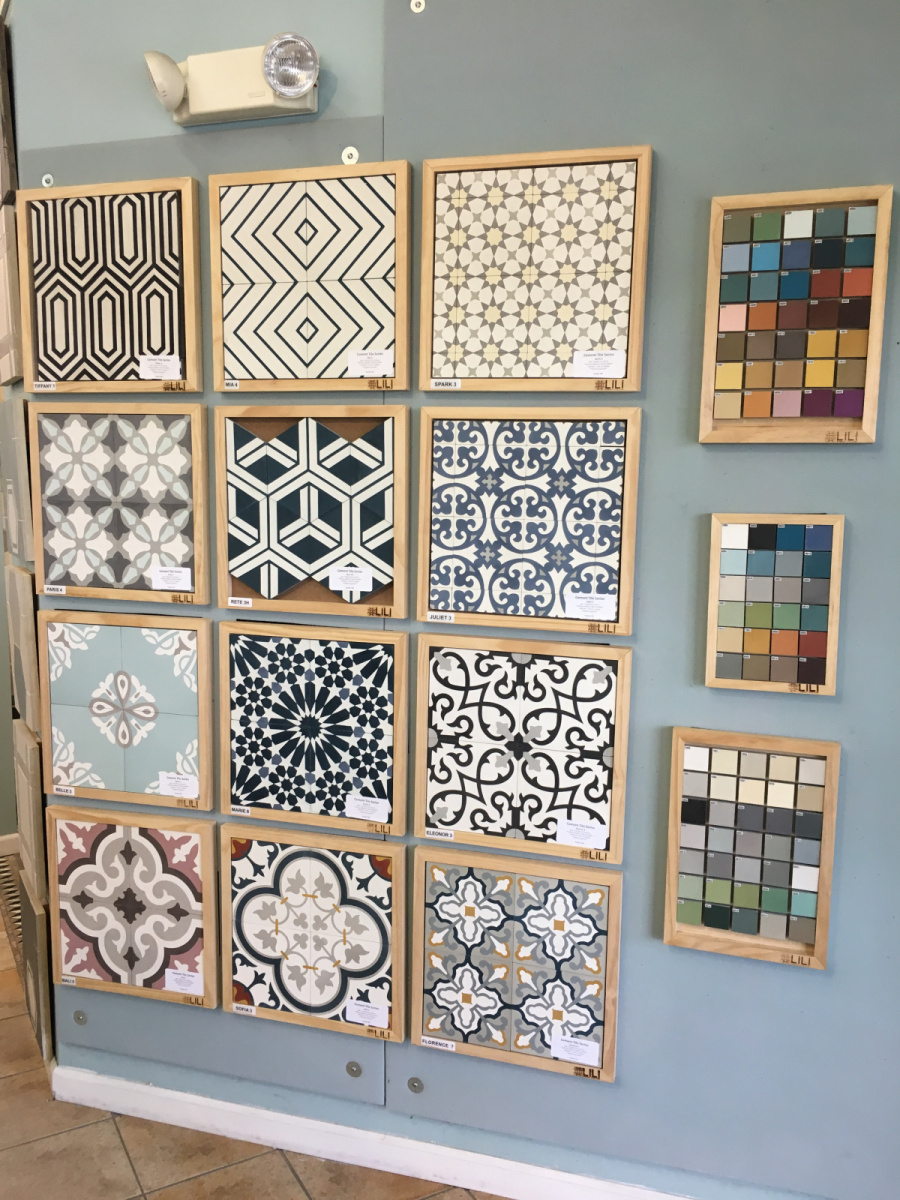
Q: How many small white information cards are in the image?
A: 12